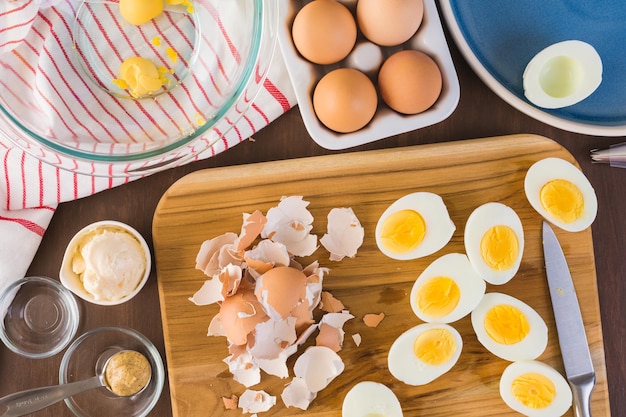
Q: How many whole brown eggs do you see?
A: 4